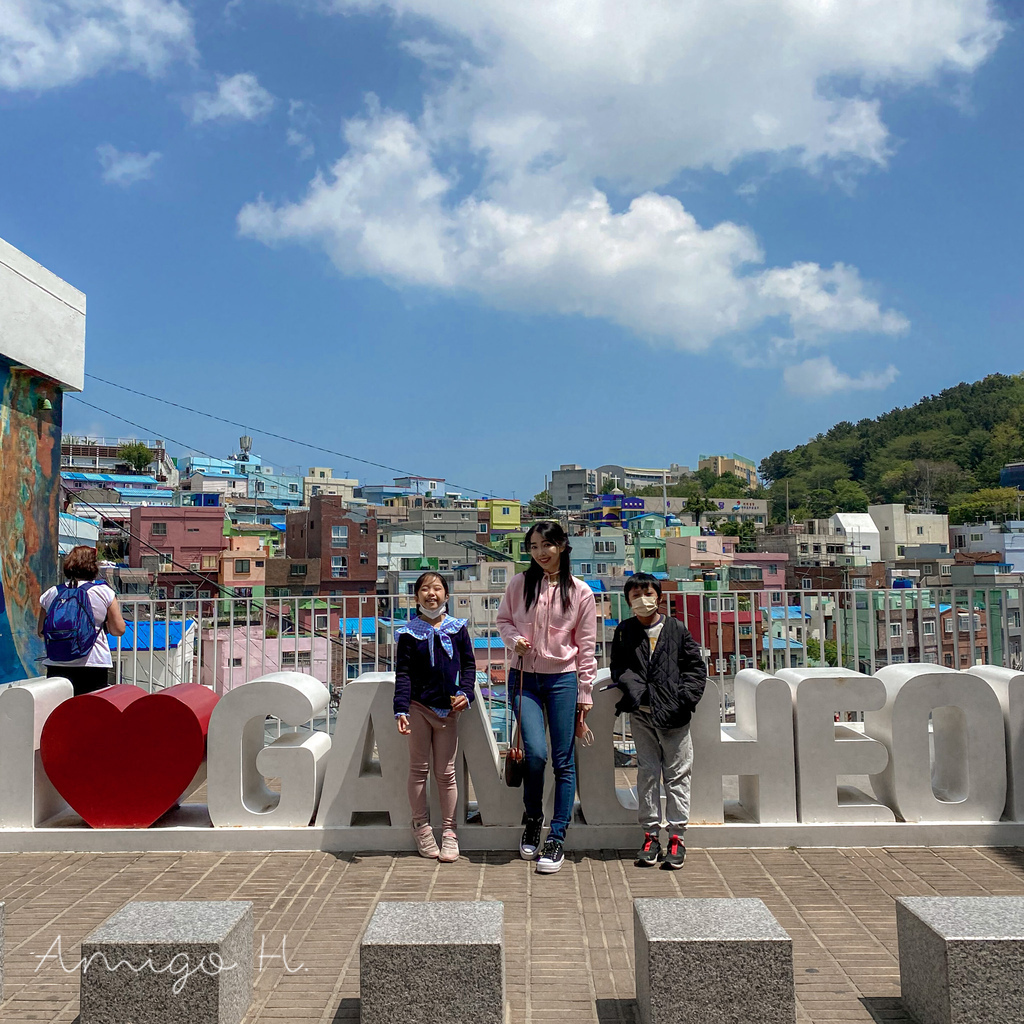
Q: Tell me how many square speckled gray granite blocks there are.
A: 4